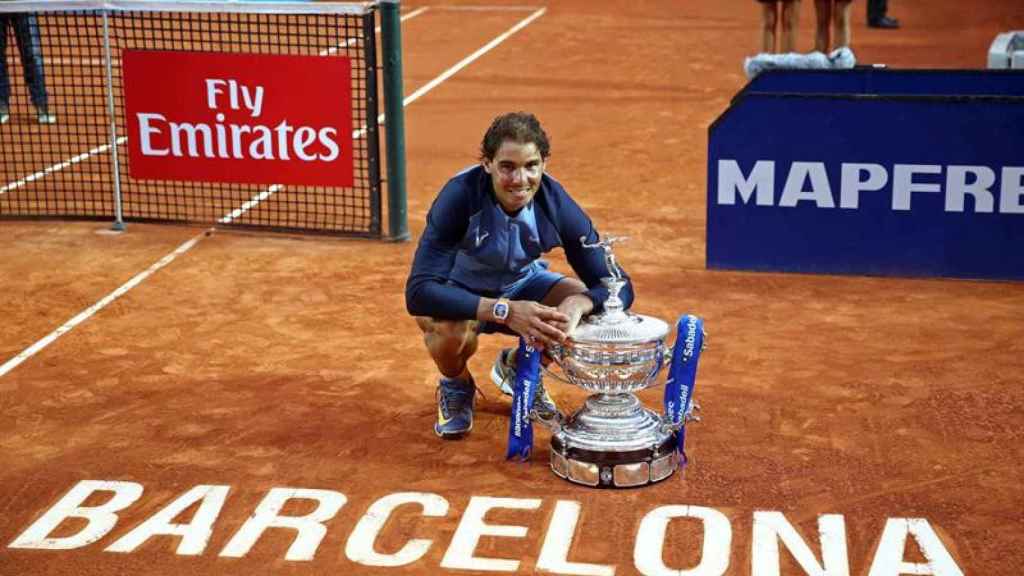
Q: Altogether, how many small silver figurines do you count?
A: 1